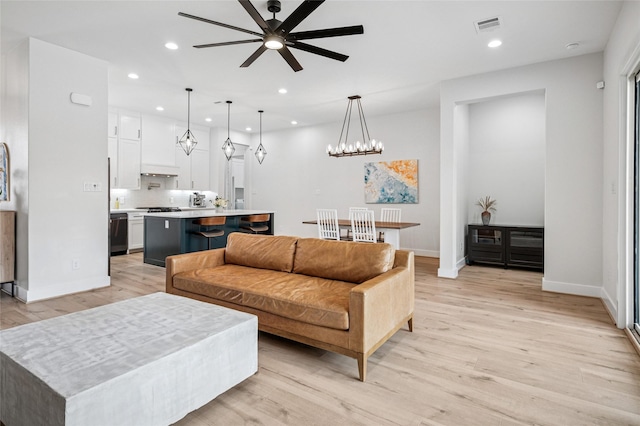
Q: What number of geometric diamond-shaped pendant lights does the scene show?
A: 3